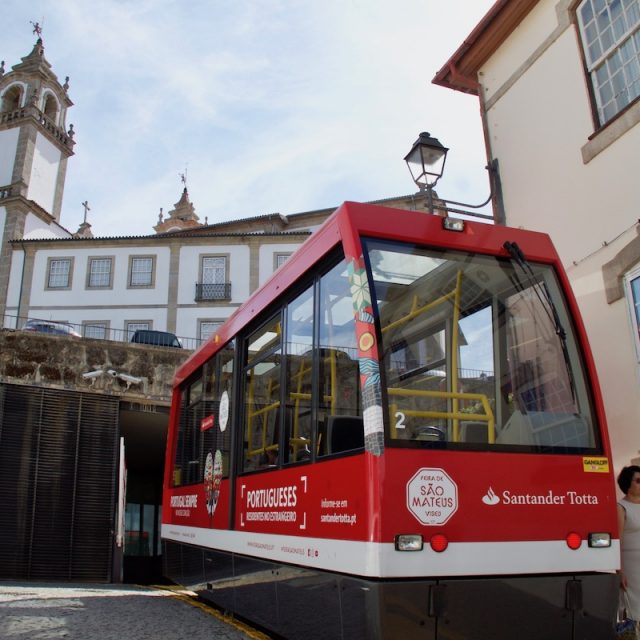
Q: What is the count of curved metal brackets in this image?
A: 1